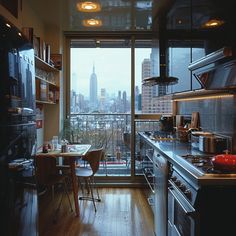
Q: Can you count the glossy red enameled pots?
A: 1